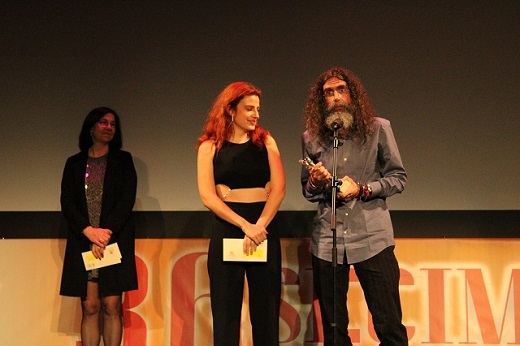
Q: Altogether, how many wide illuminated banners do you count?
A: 1